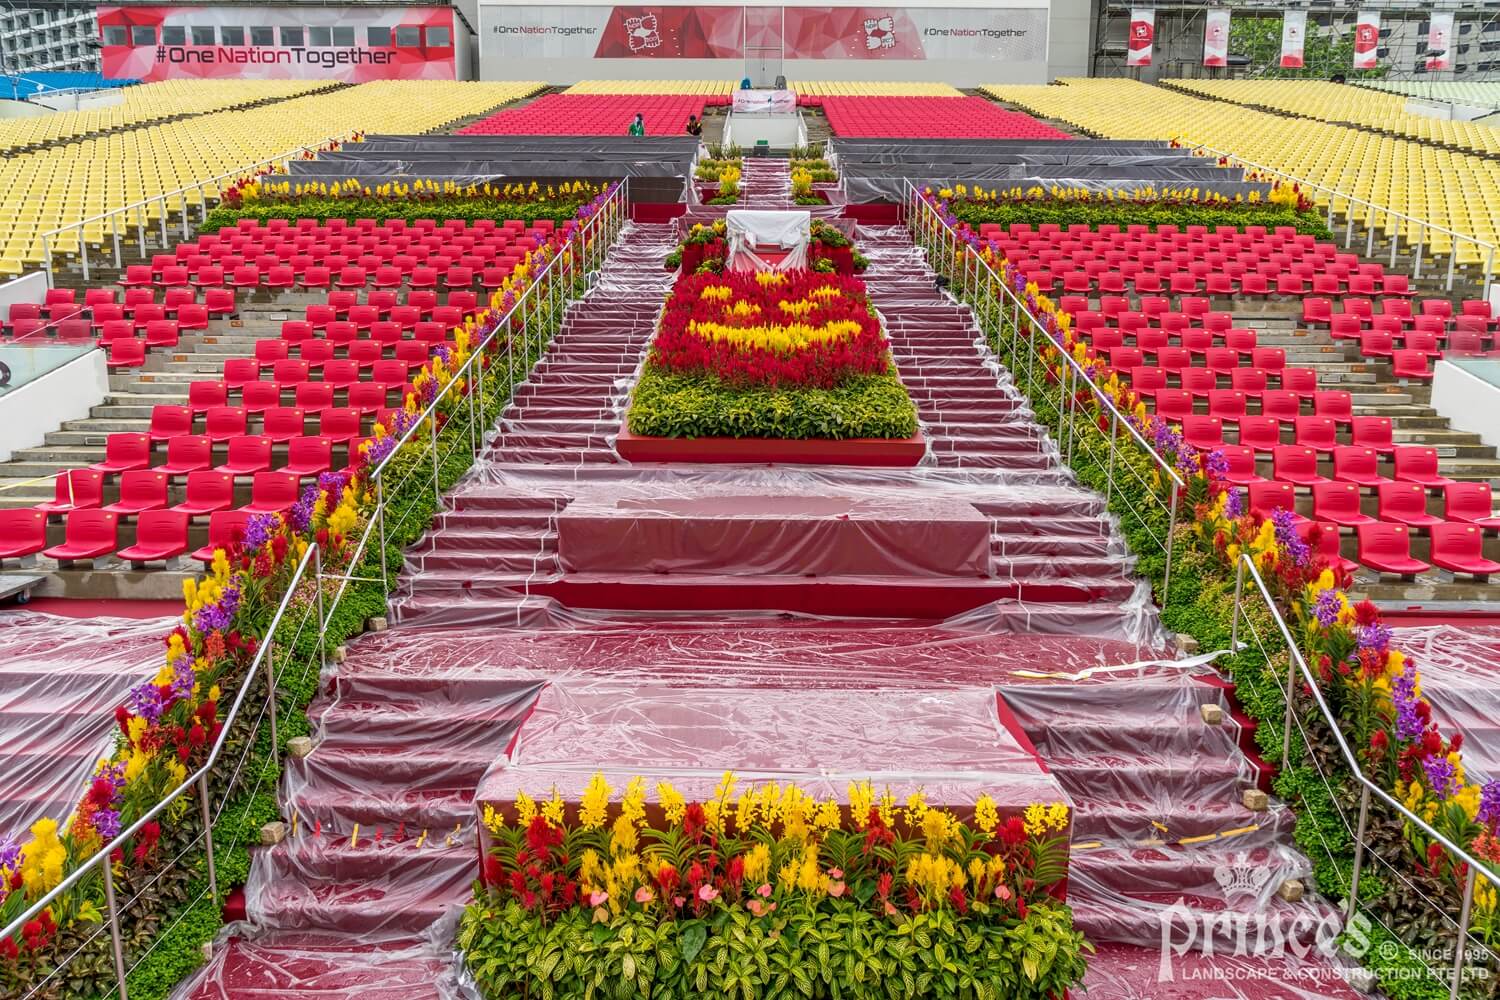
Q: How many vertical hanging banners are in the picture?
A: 5